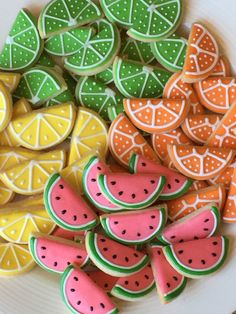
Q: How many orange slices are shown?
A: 14